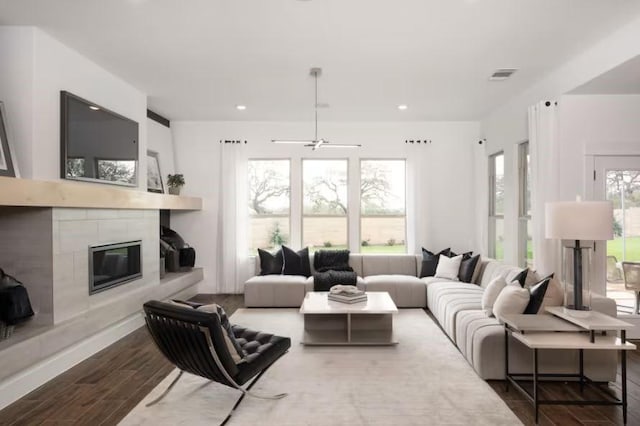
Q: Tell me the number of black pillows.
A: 7